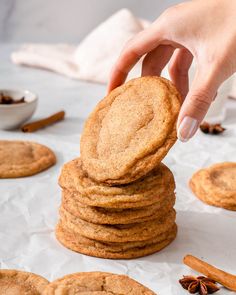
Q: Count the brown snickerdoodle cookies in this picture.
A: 9